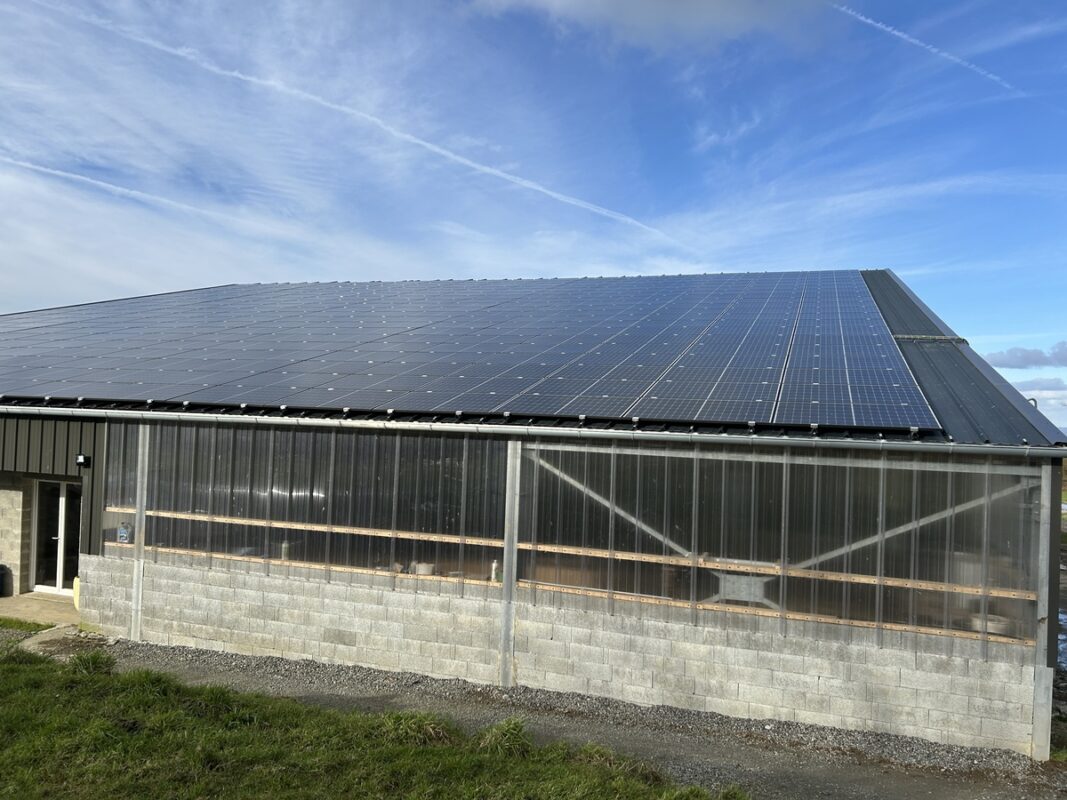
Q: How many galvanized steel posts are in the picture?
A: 3